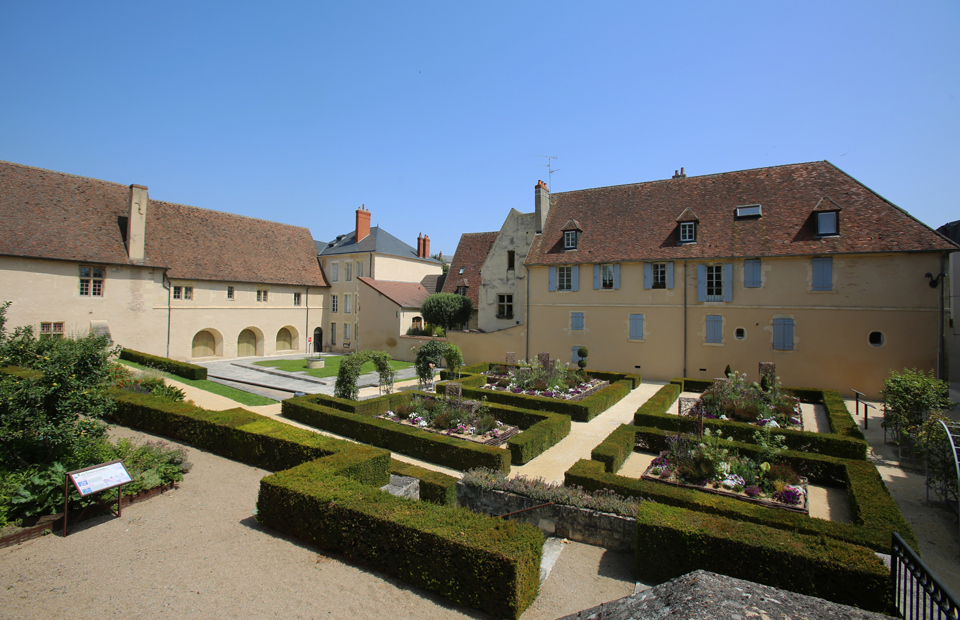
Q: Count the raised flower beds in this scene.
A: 4